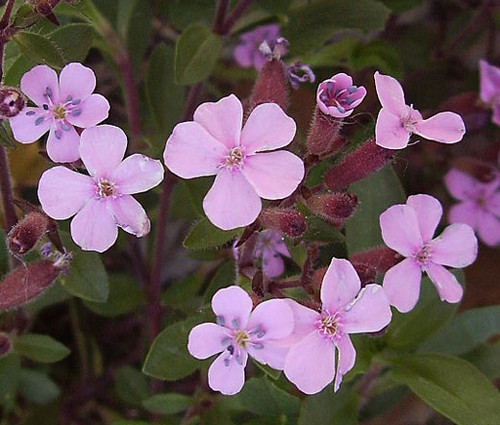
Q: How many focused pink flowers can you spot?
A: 8